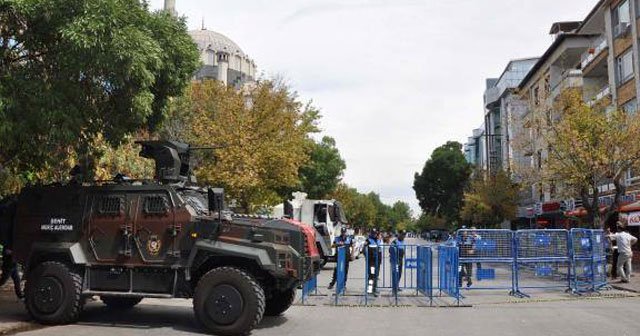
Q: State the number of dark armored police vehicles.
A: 1